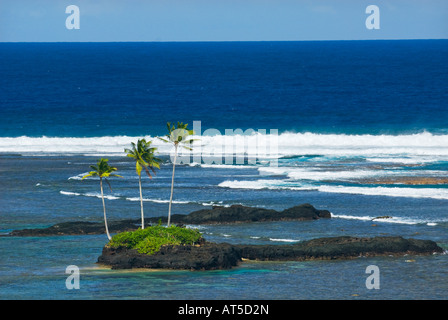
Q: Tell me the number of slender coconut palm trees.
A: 3